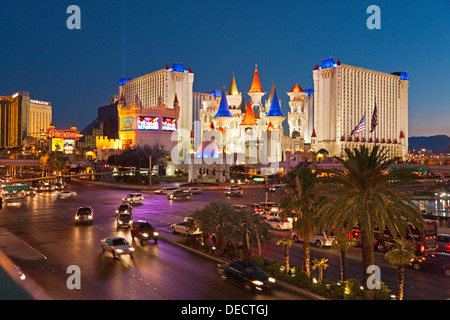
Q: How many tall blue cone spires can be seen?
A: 2